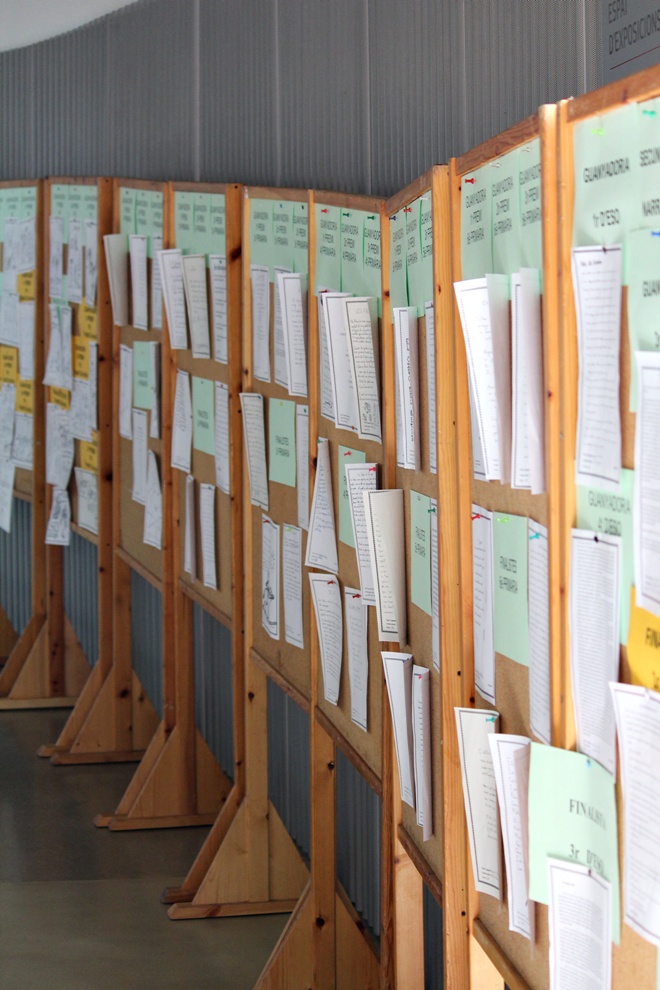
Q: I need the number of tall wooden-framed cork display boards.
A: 9